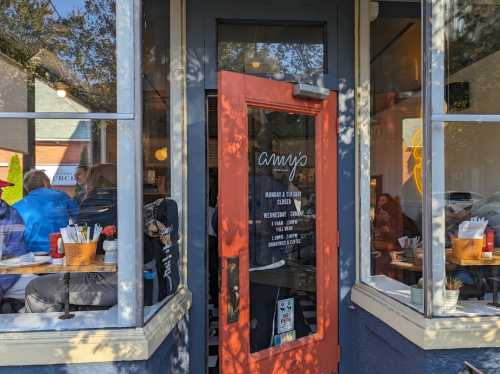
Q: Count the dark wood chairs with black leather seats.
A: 0